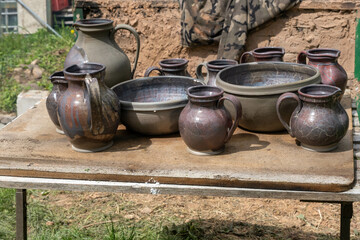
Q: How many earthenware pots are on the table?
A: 11